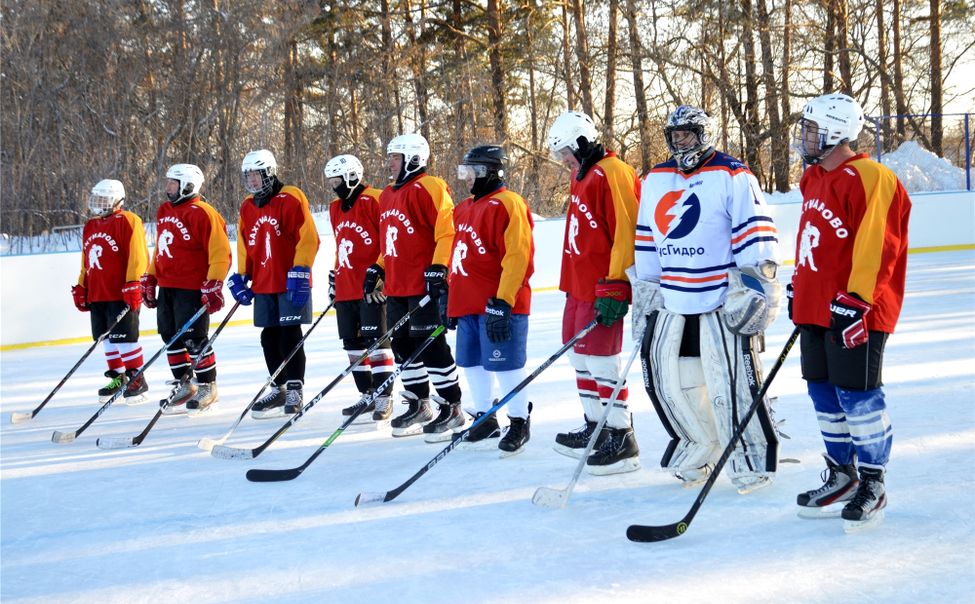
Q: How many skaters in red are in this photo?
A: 8